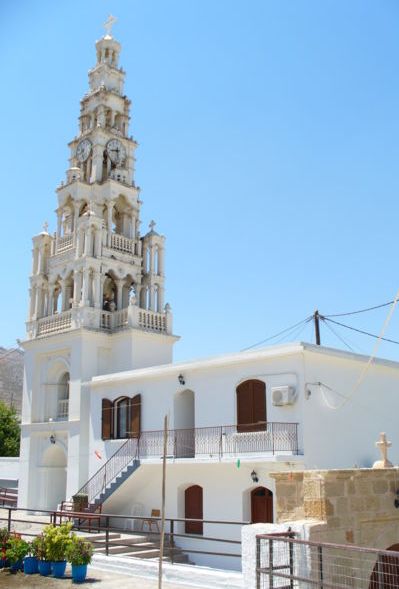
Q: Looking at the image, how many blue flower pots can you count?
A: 6